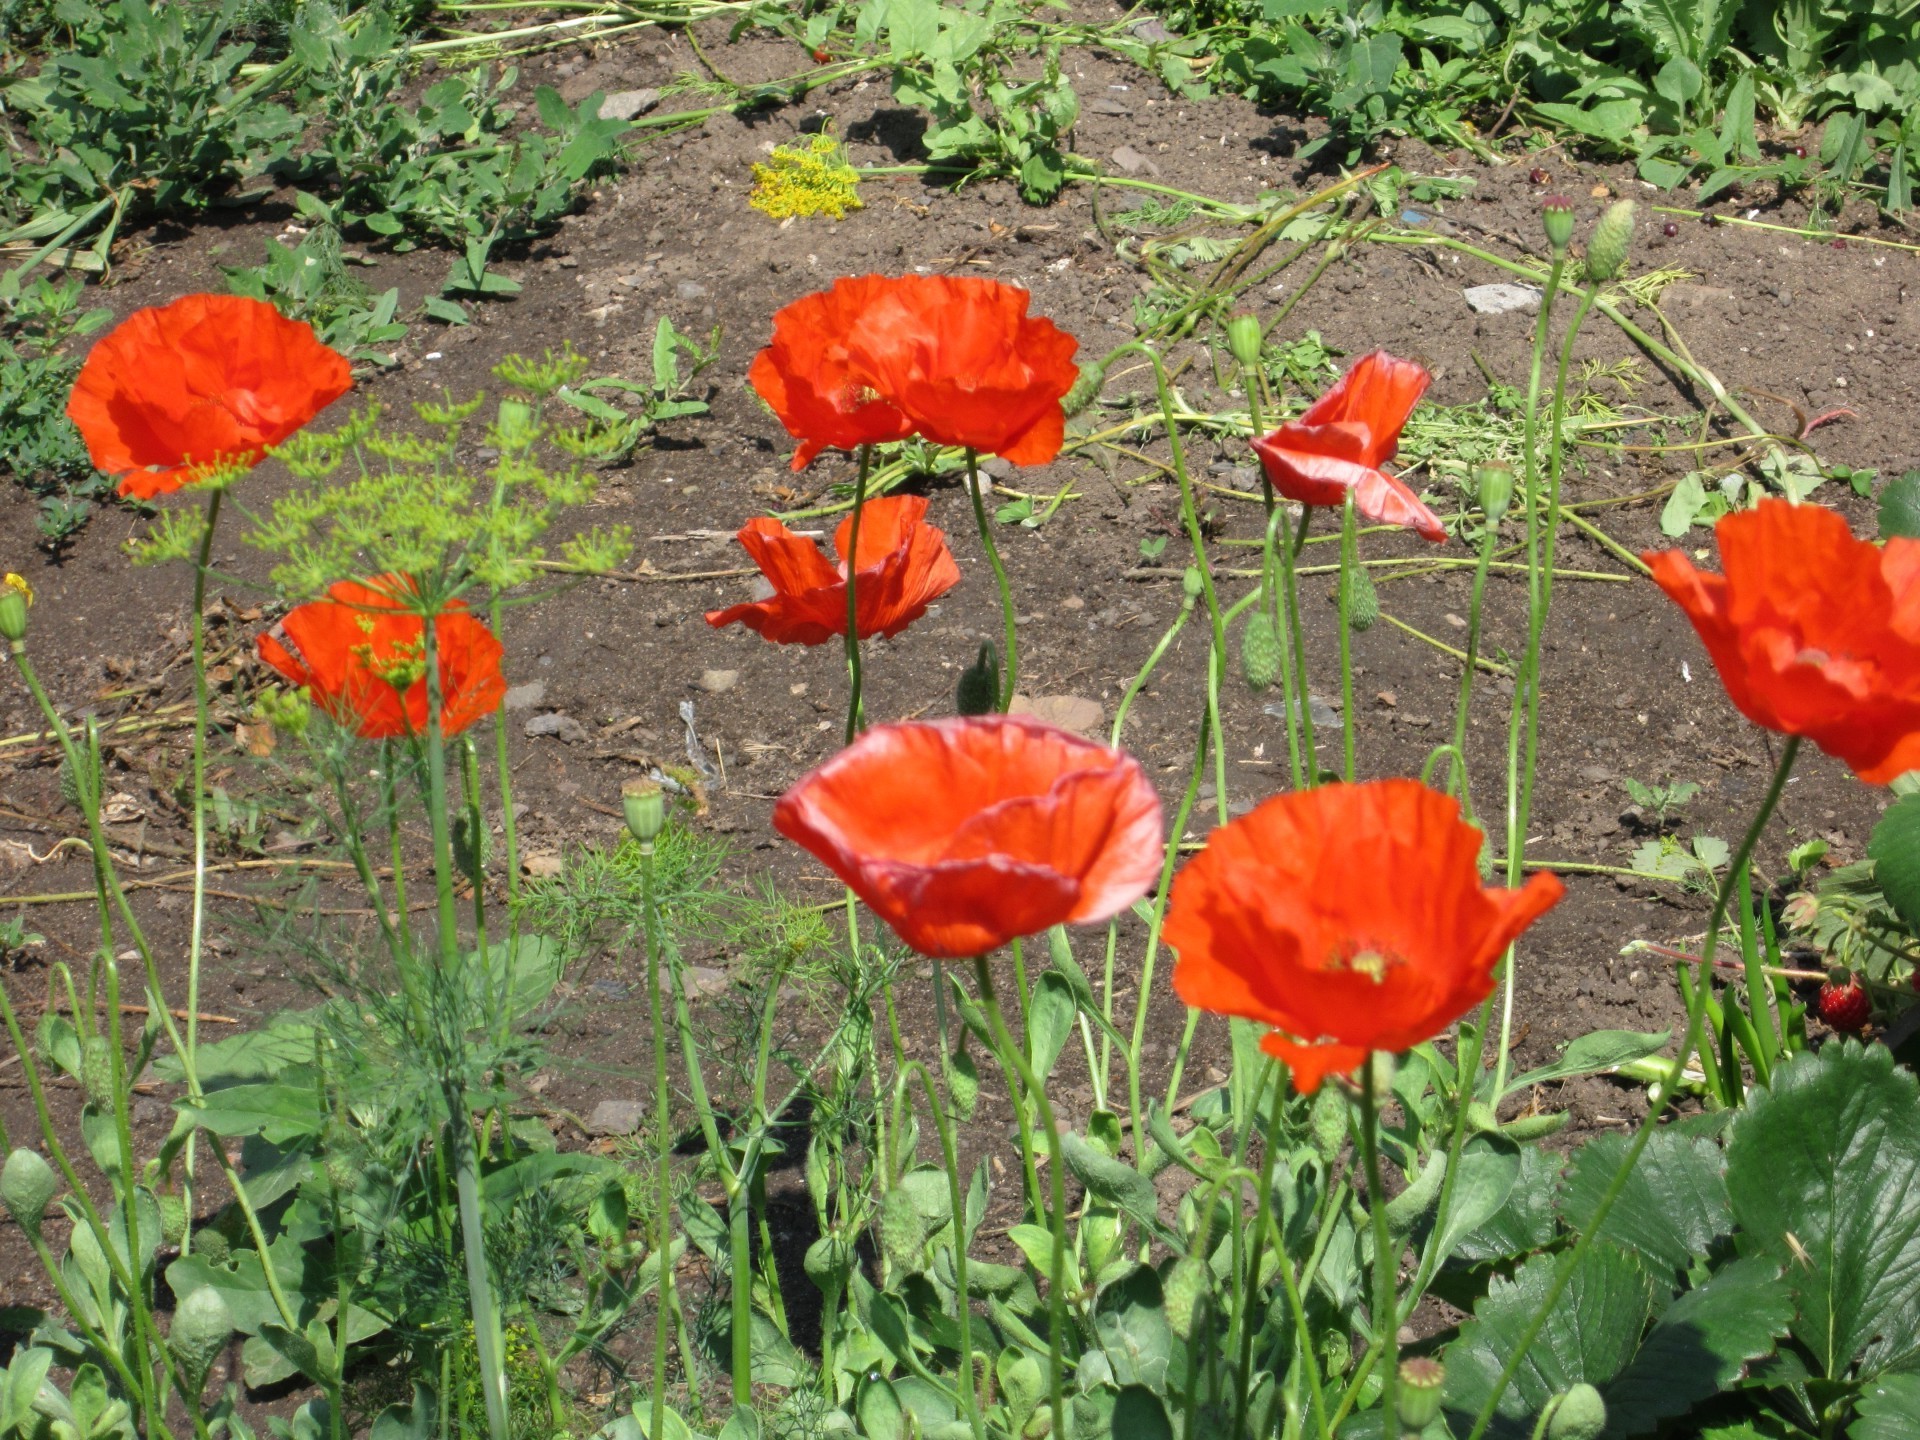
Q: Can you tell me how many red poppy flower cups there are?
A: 9